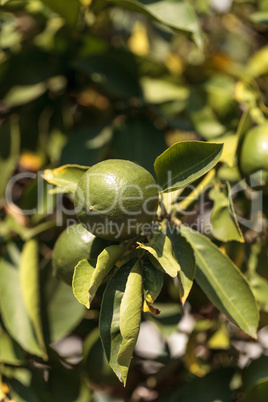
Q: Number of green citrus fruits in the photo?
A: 3